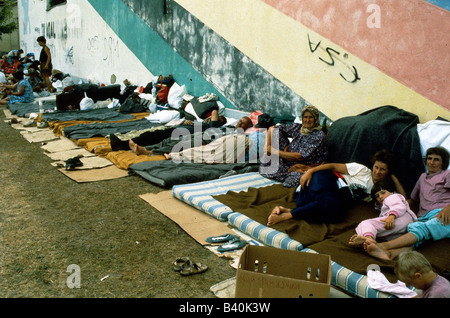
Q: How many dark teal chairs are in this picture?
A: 0